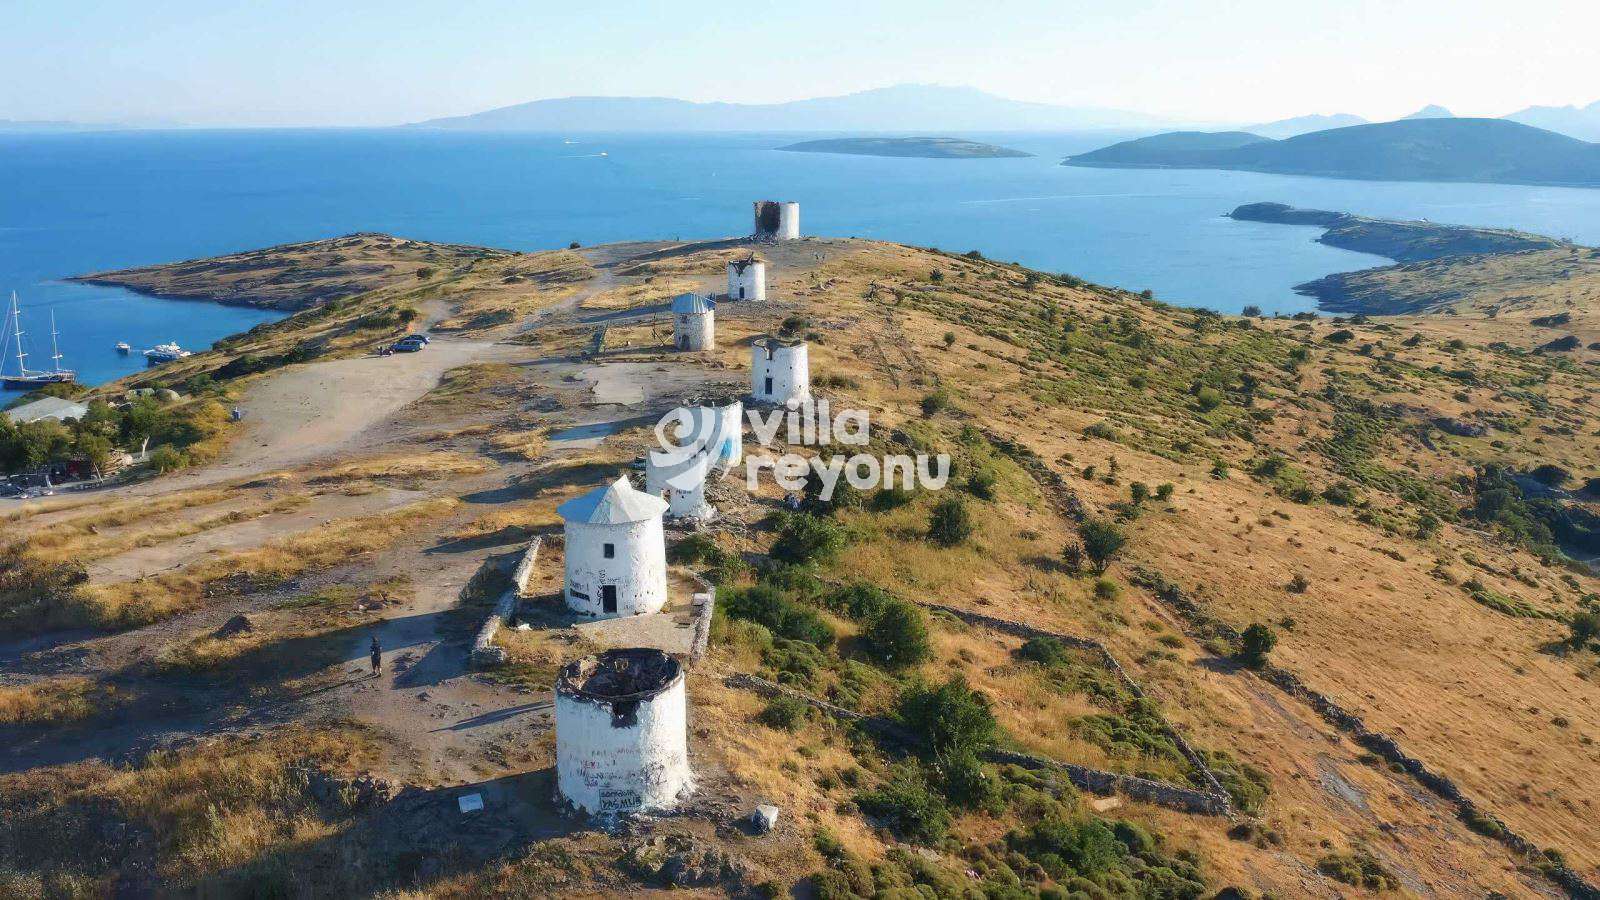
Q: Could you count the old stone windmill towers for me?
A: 8